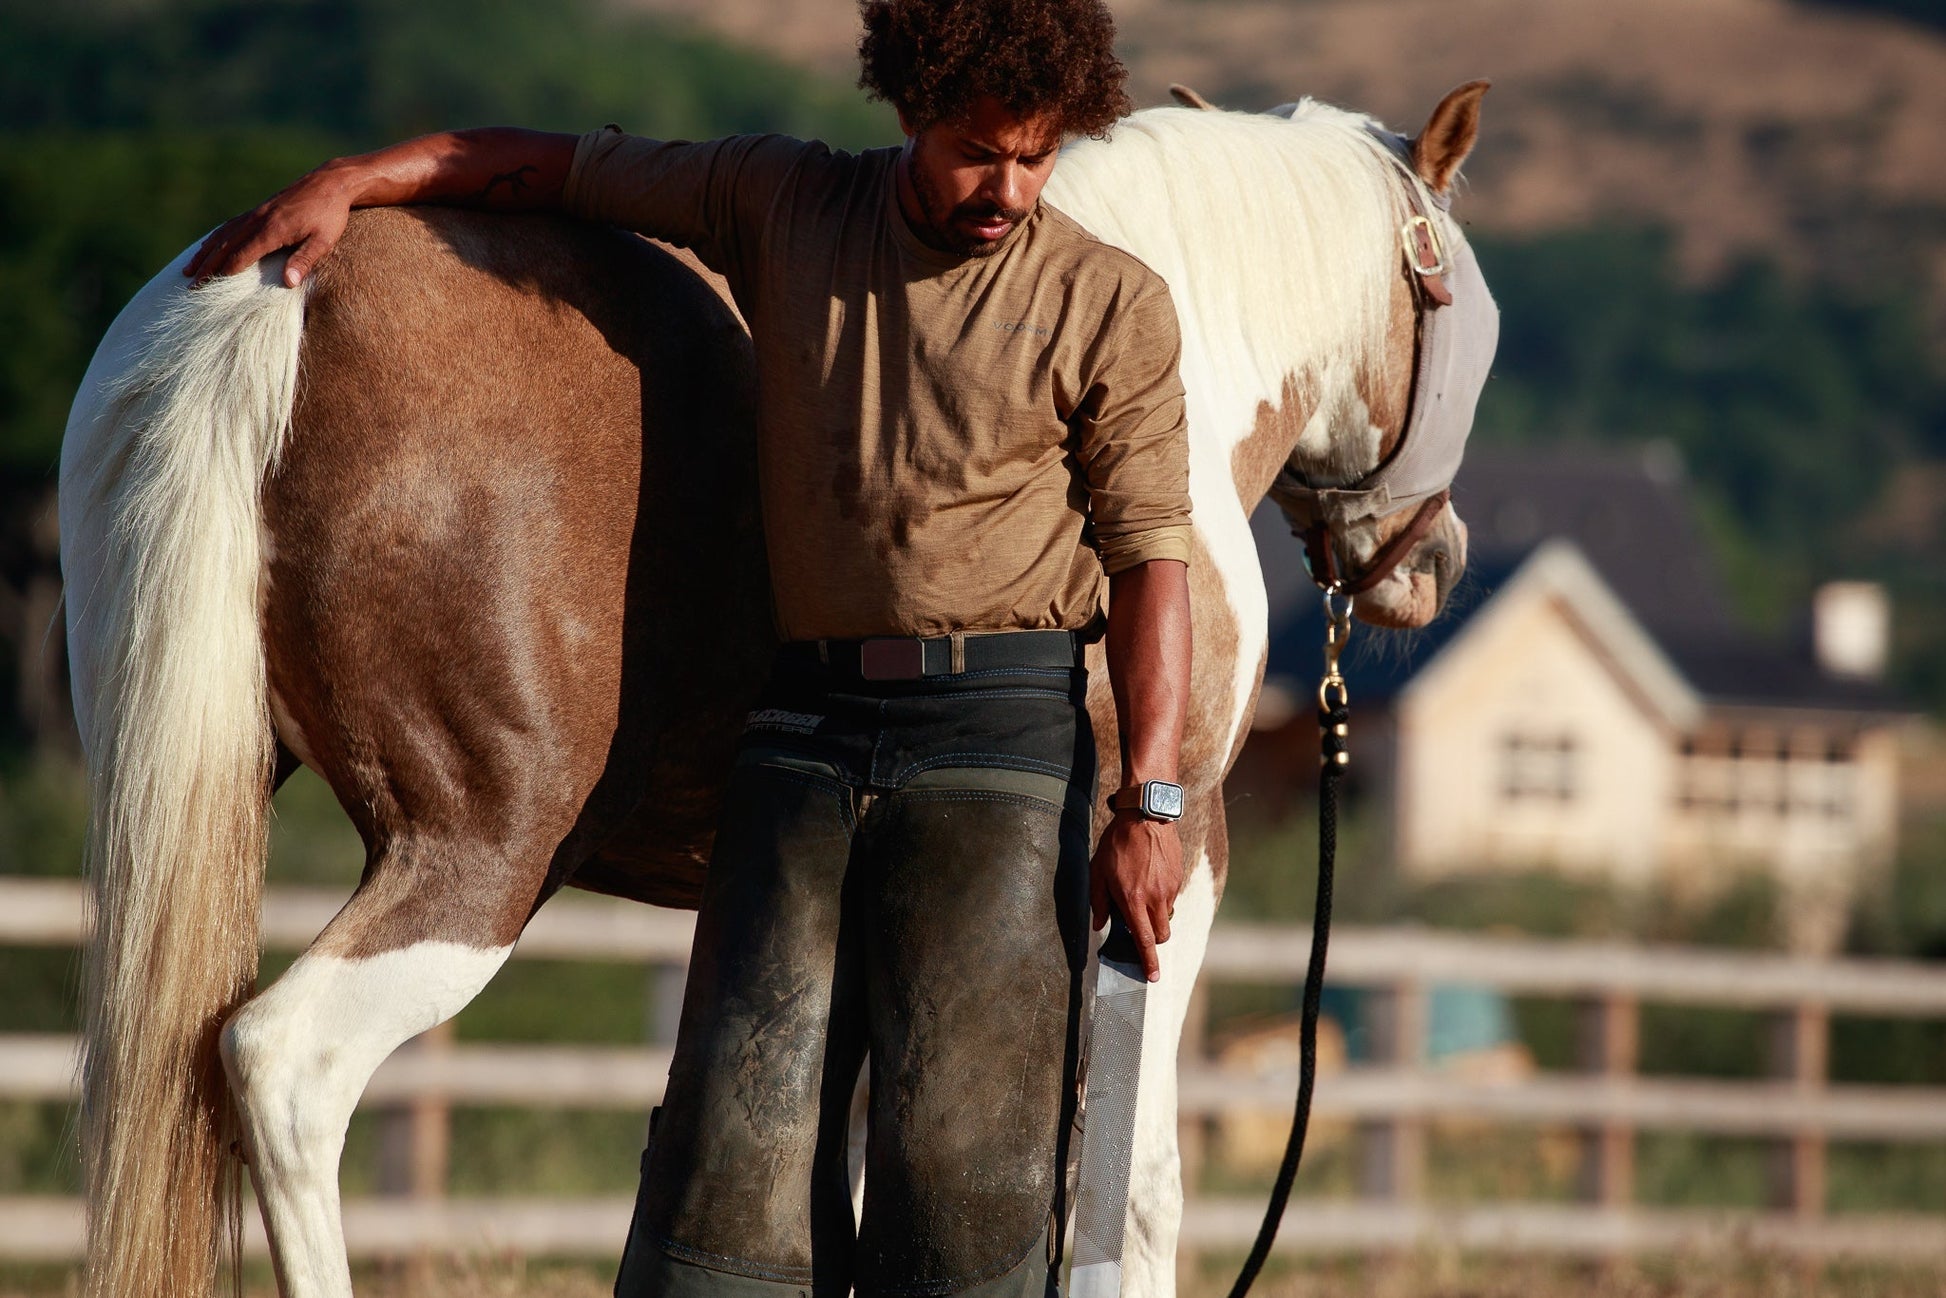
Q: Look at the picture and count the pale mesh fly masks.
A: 1